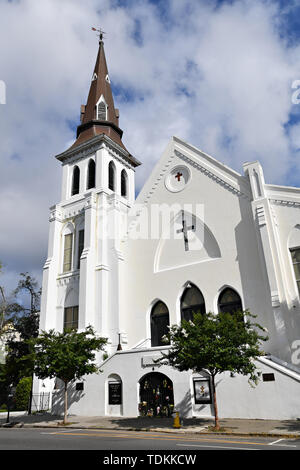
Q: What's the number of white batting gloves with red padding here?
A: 0